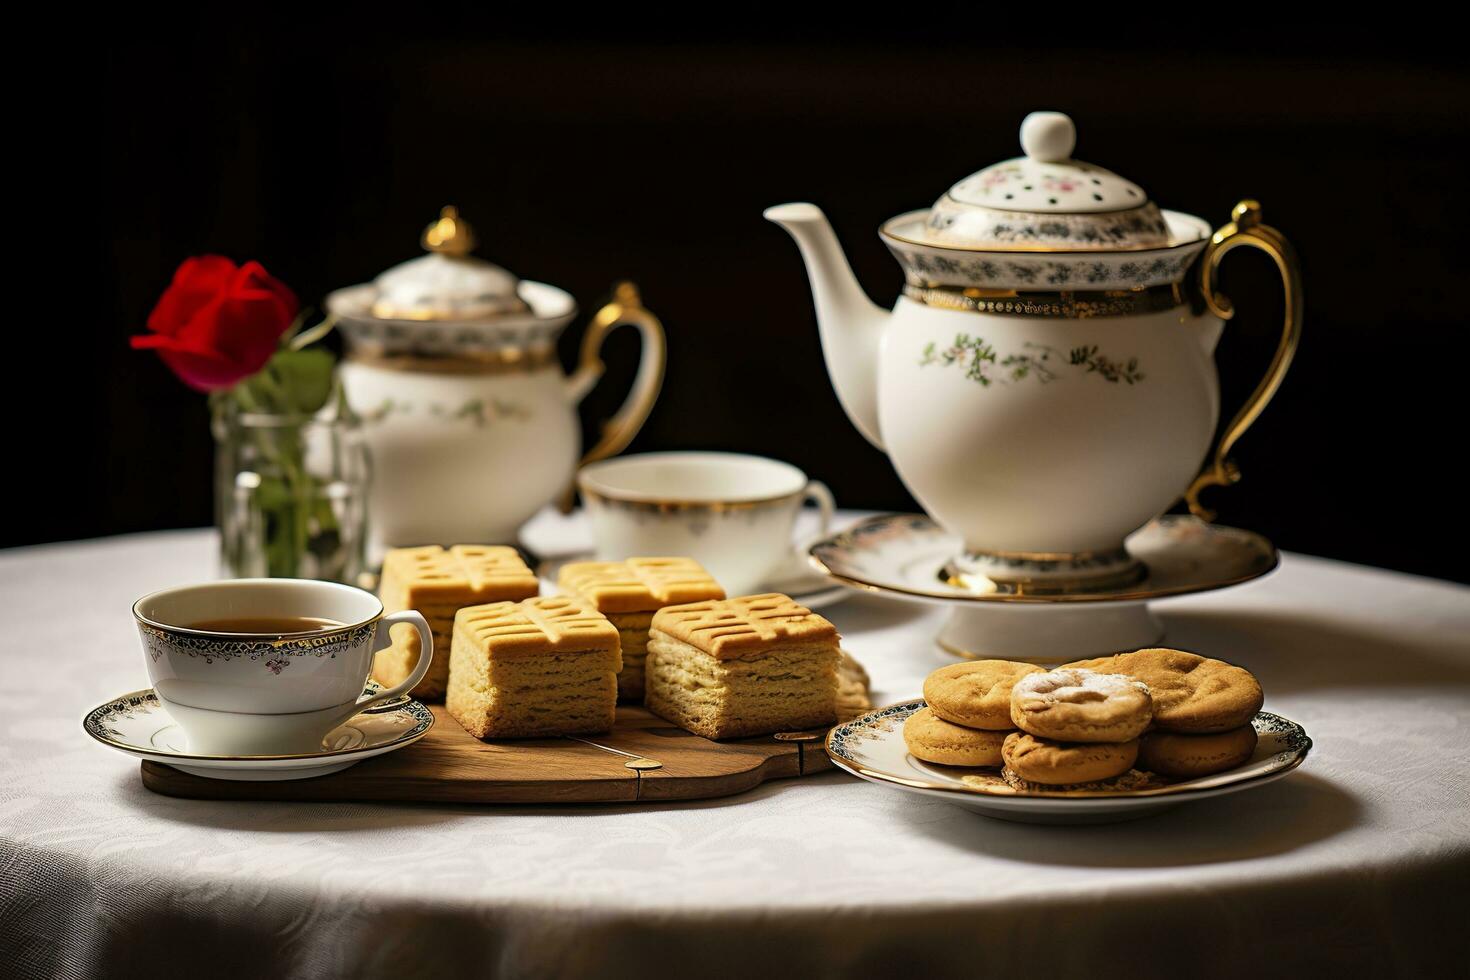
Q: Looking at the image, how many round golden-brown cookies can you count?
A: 6